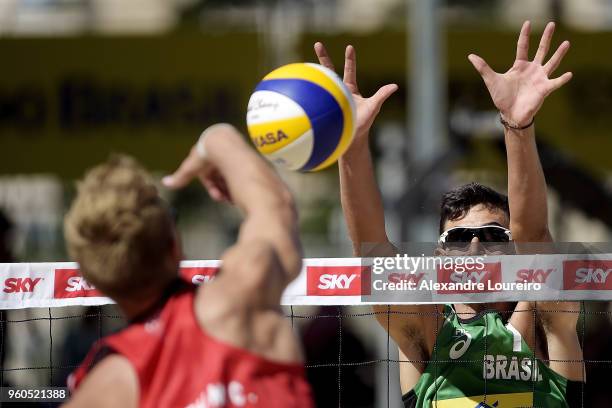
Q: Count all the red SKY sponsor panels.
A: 5